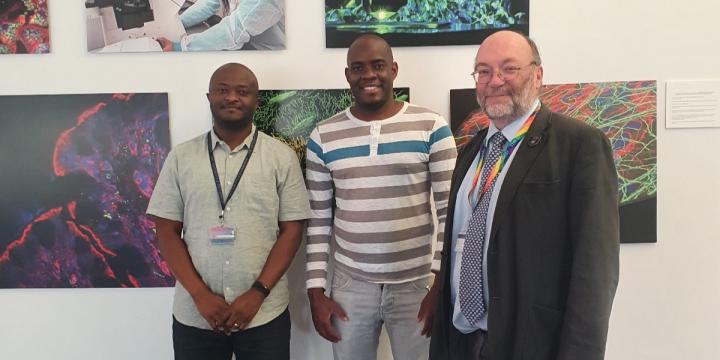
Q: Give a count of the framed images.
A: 6